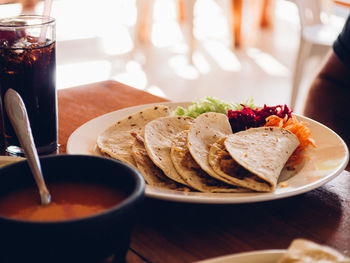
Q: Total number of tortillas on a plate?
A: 4